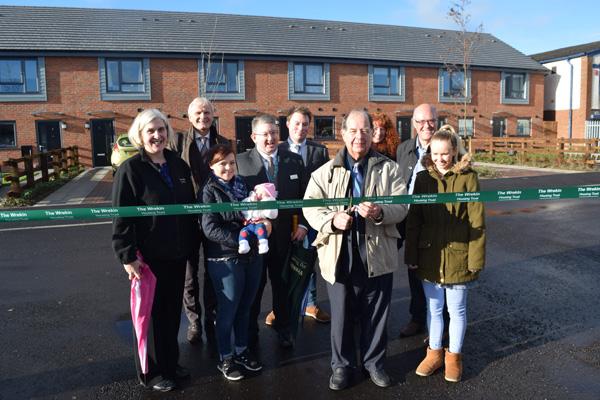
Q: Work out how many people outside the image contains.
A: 10